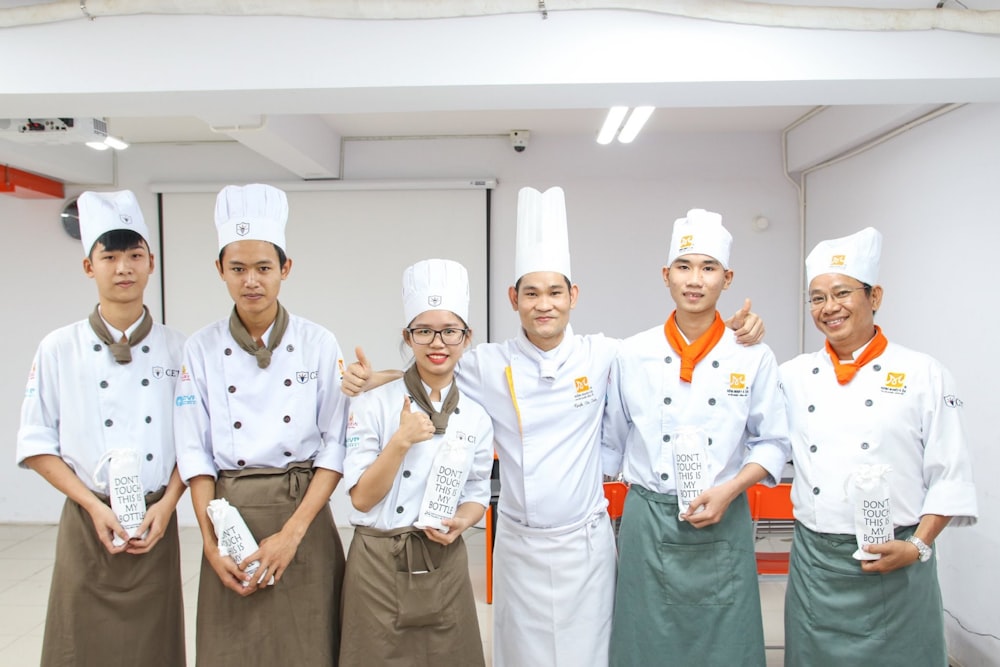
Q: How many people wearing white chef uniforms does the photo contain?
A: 6